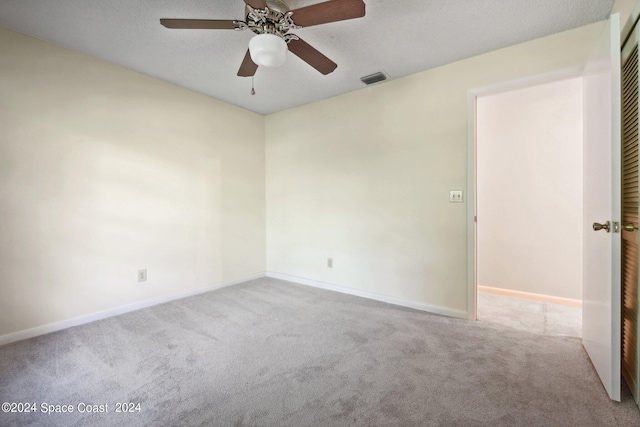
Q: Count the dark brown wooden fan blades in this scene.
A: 5